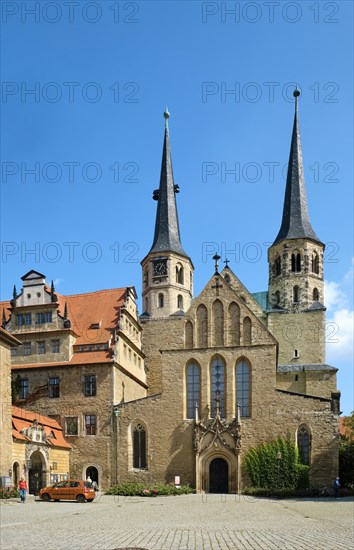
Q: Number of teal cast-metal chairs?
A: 0